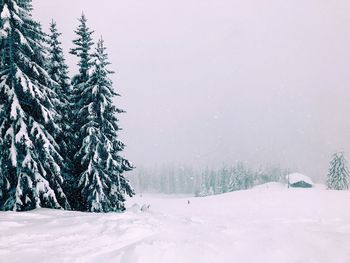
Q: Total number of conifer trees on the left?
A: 4